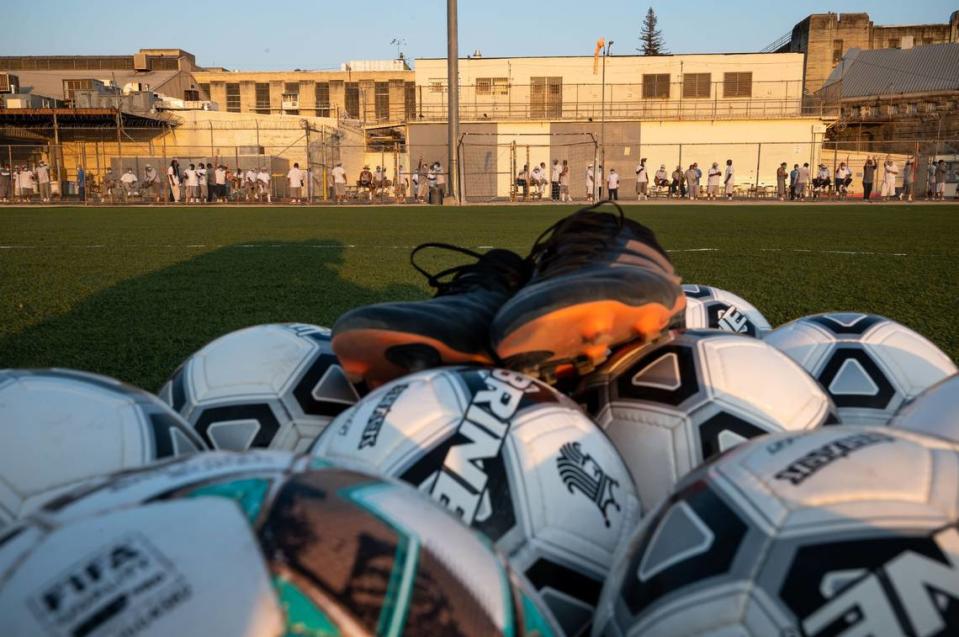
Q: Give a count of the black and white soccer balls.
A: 8